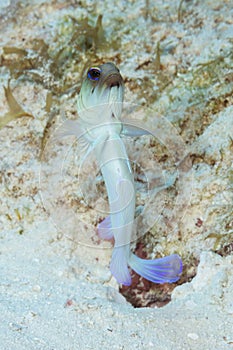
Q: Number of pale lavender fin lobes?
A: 3